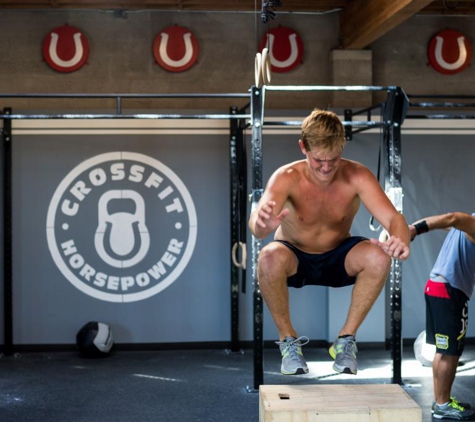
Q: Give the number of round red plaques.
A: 4